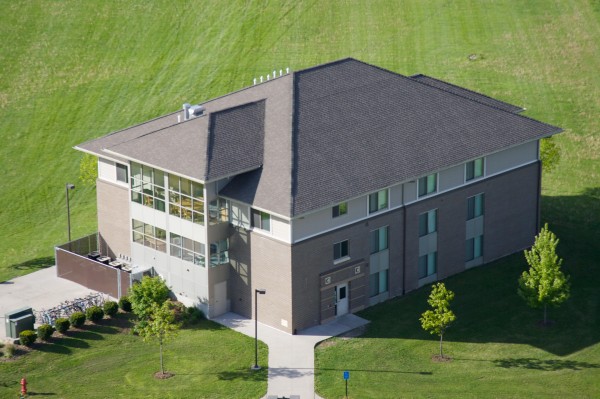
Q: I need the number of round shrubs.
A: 7